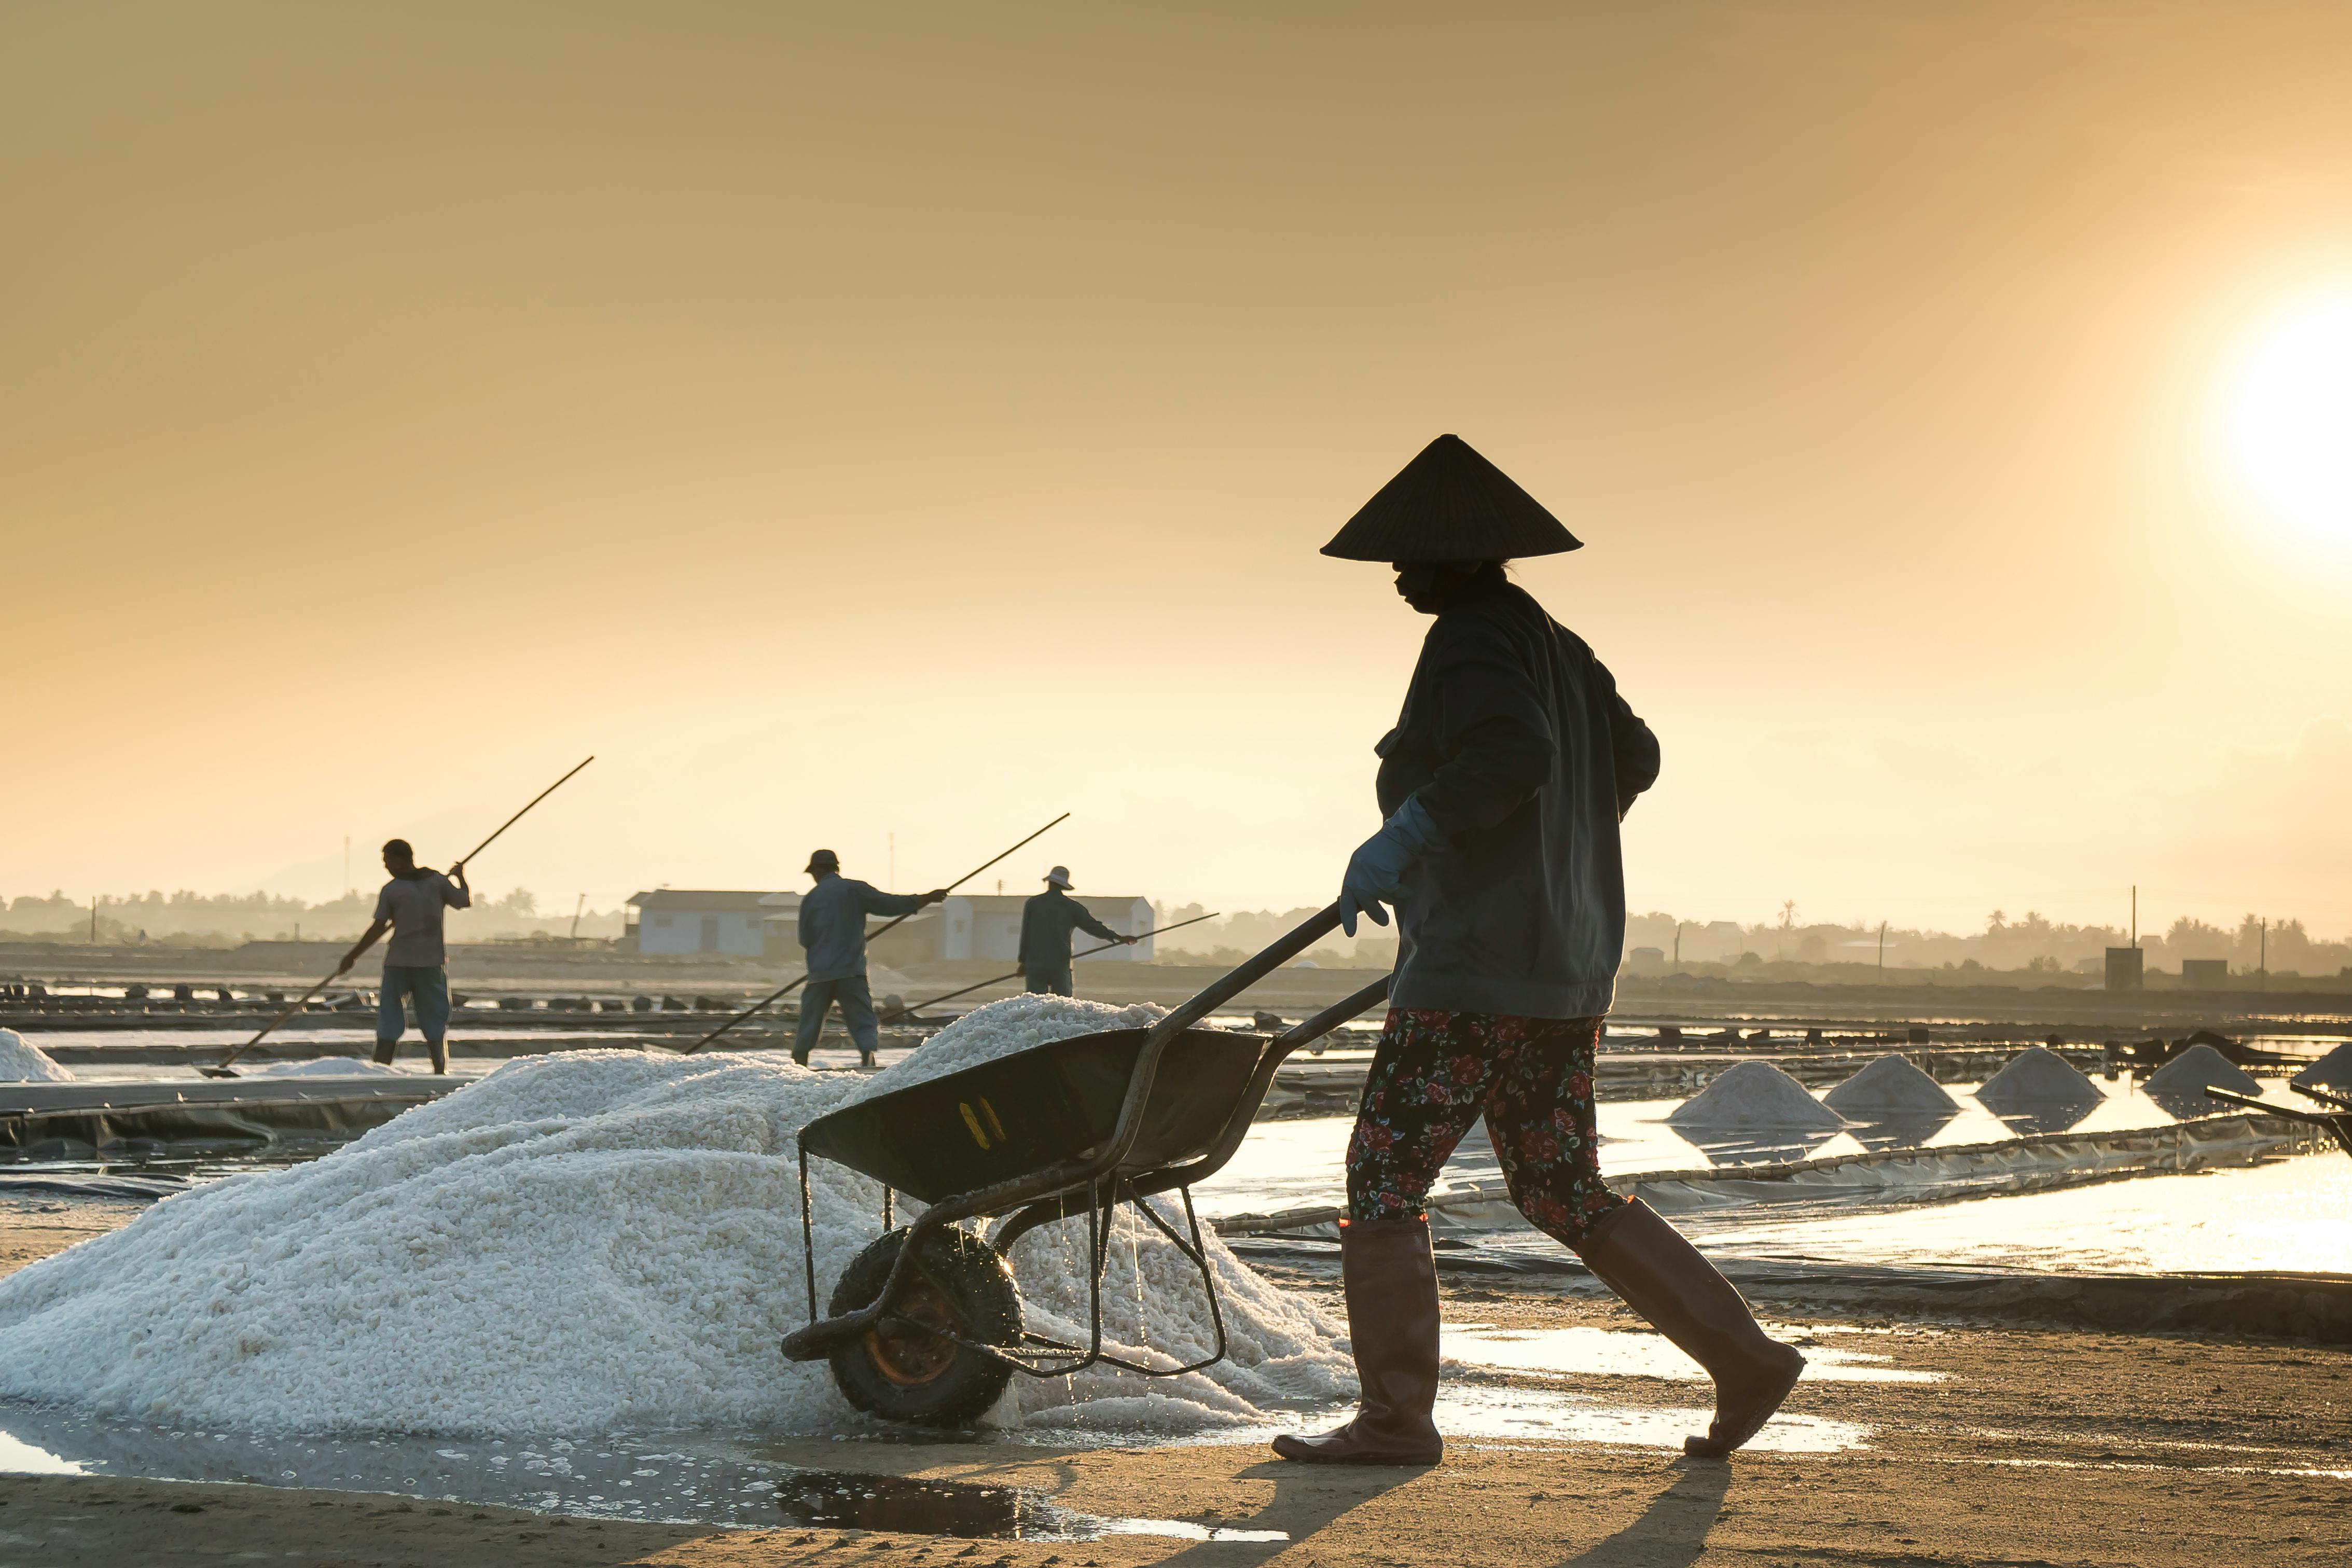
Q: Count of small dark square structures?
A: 2